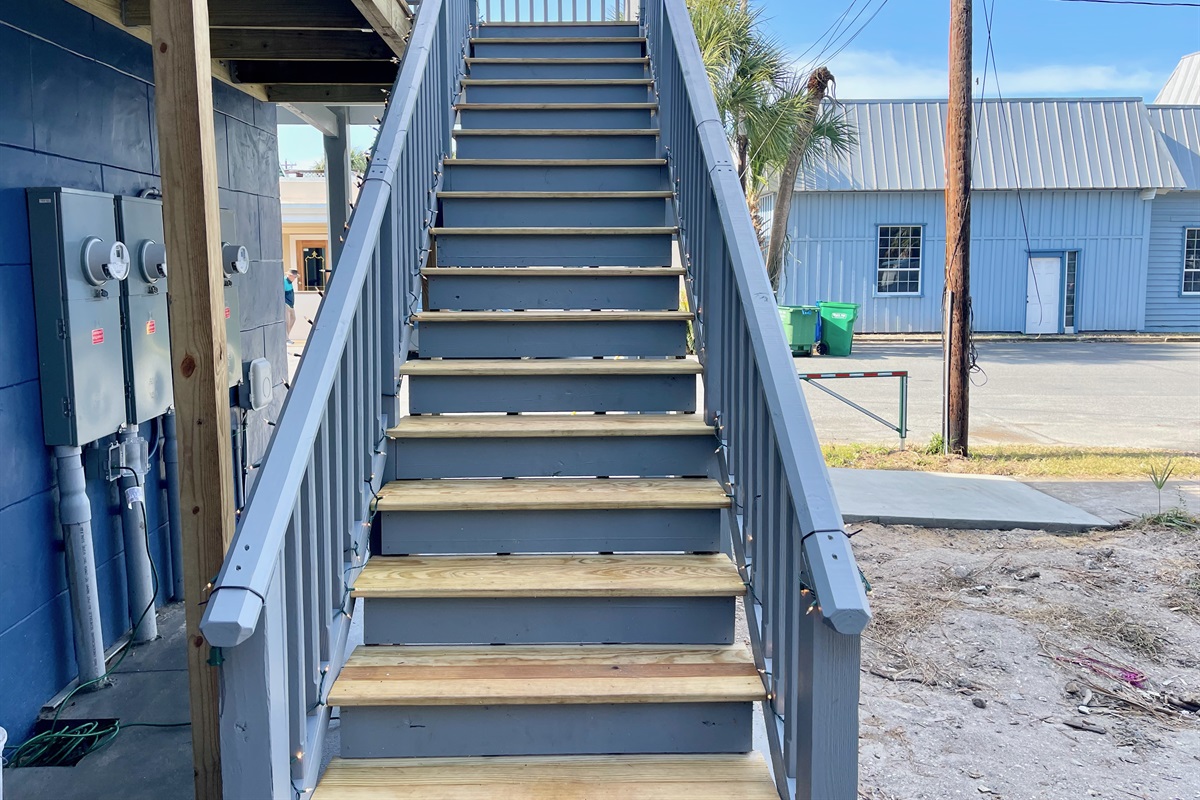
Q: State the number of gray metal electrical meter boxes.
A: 3